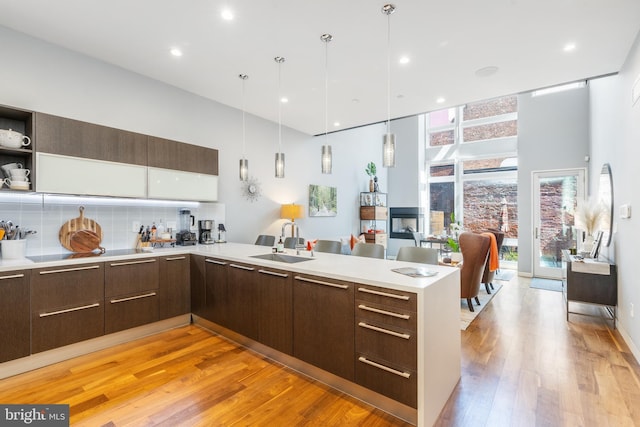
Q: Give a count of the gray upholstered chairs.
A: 5